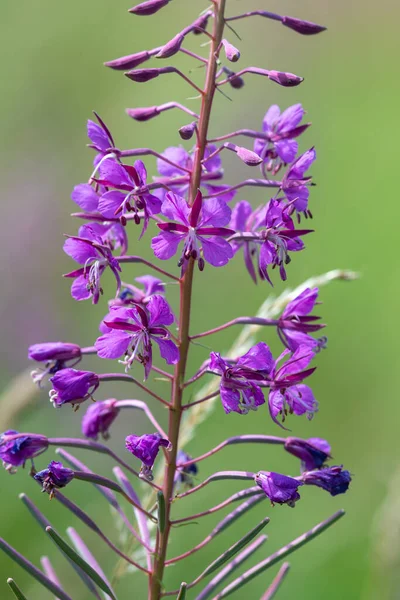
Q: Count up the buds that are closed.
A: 12